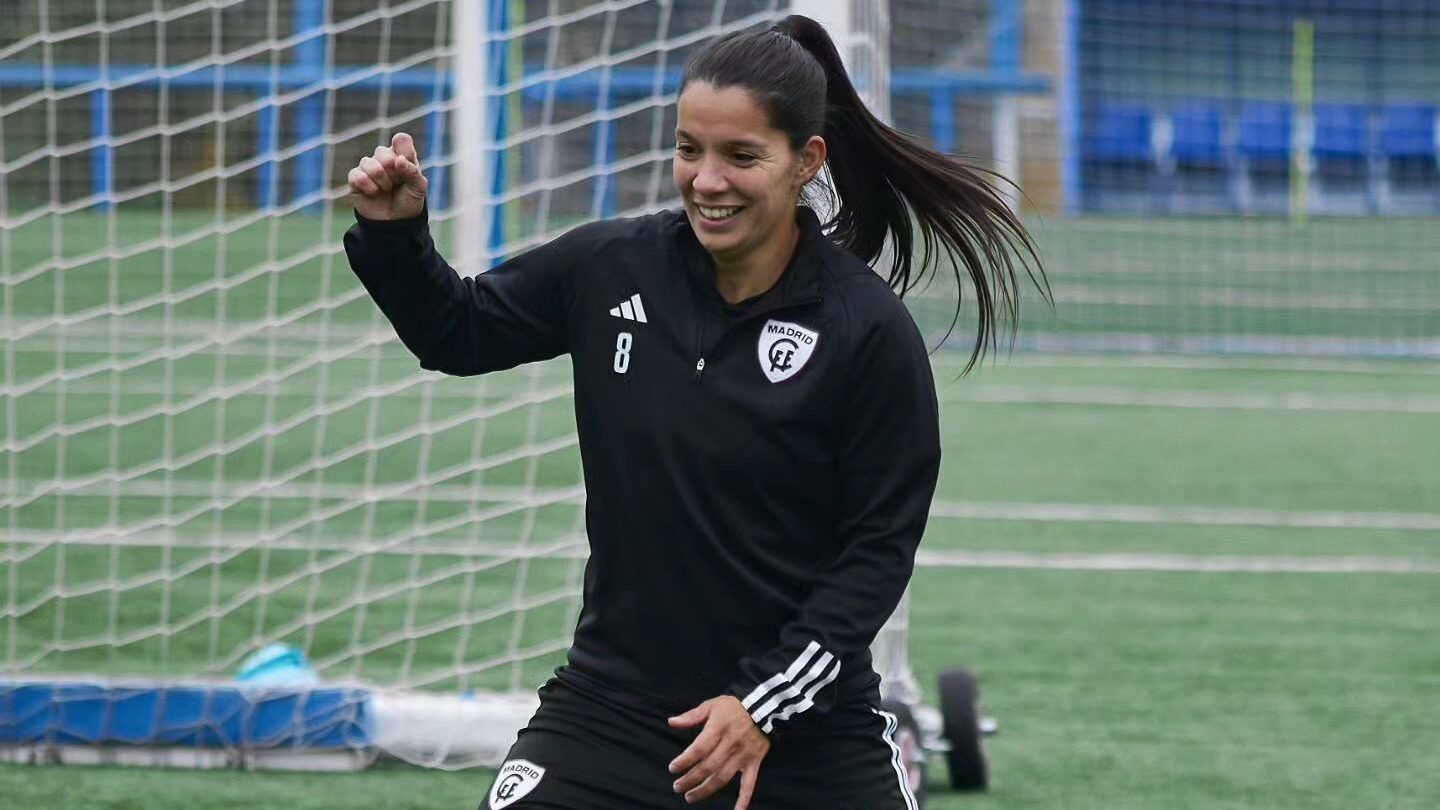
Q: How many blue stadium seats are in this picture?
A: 5